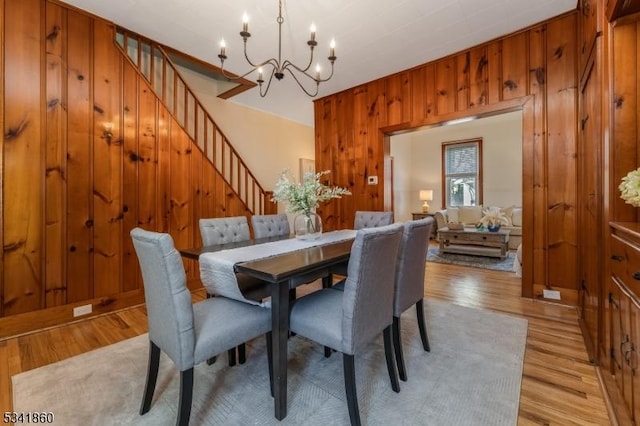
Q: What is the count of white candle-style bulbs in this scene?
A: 6